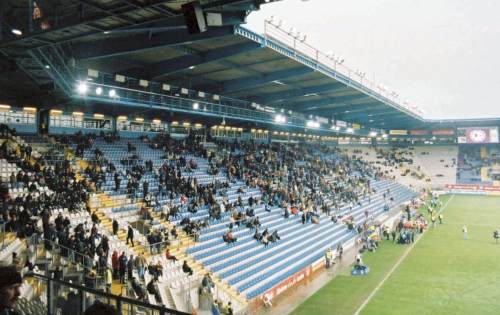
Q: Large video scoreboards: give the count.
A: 1